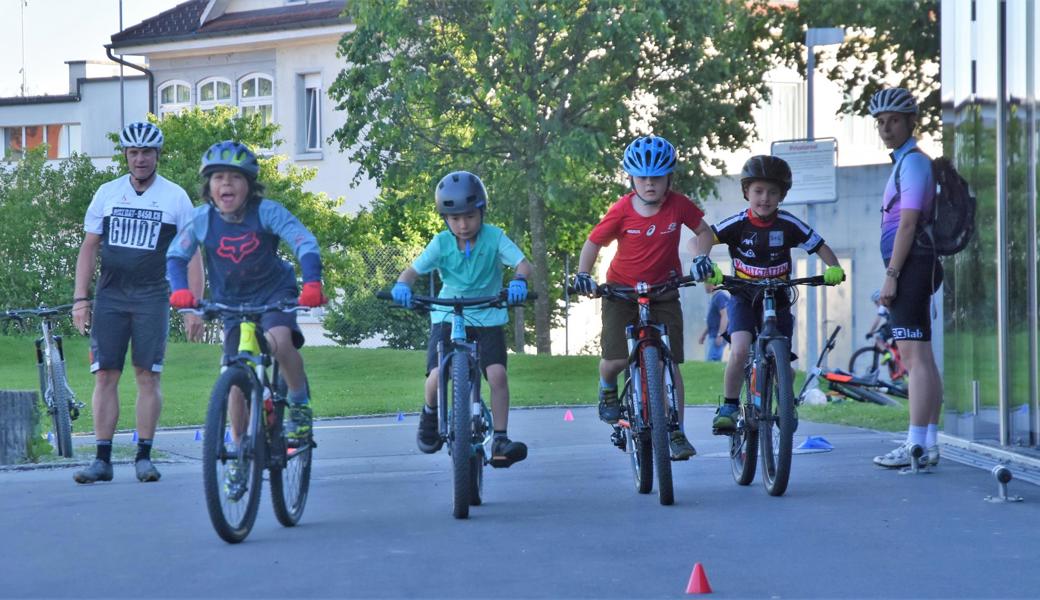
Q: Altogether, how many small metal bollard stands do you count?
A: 2